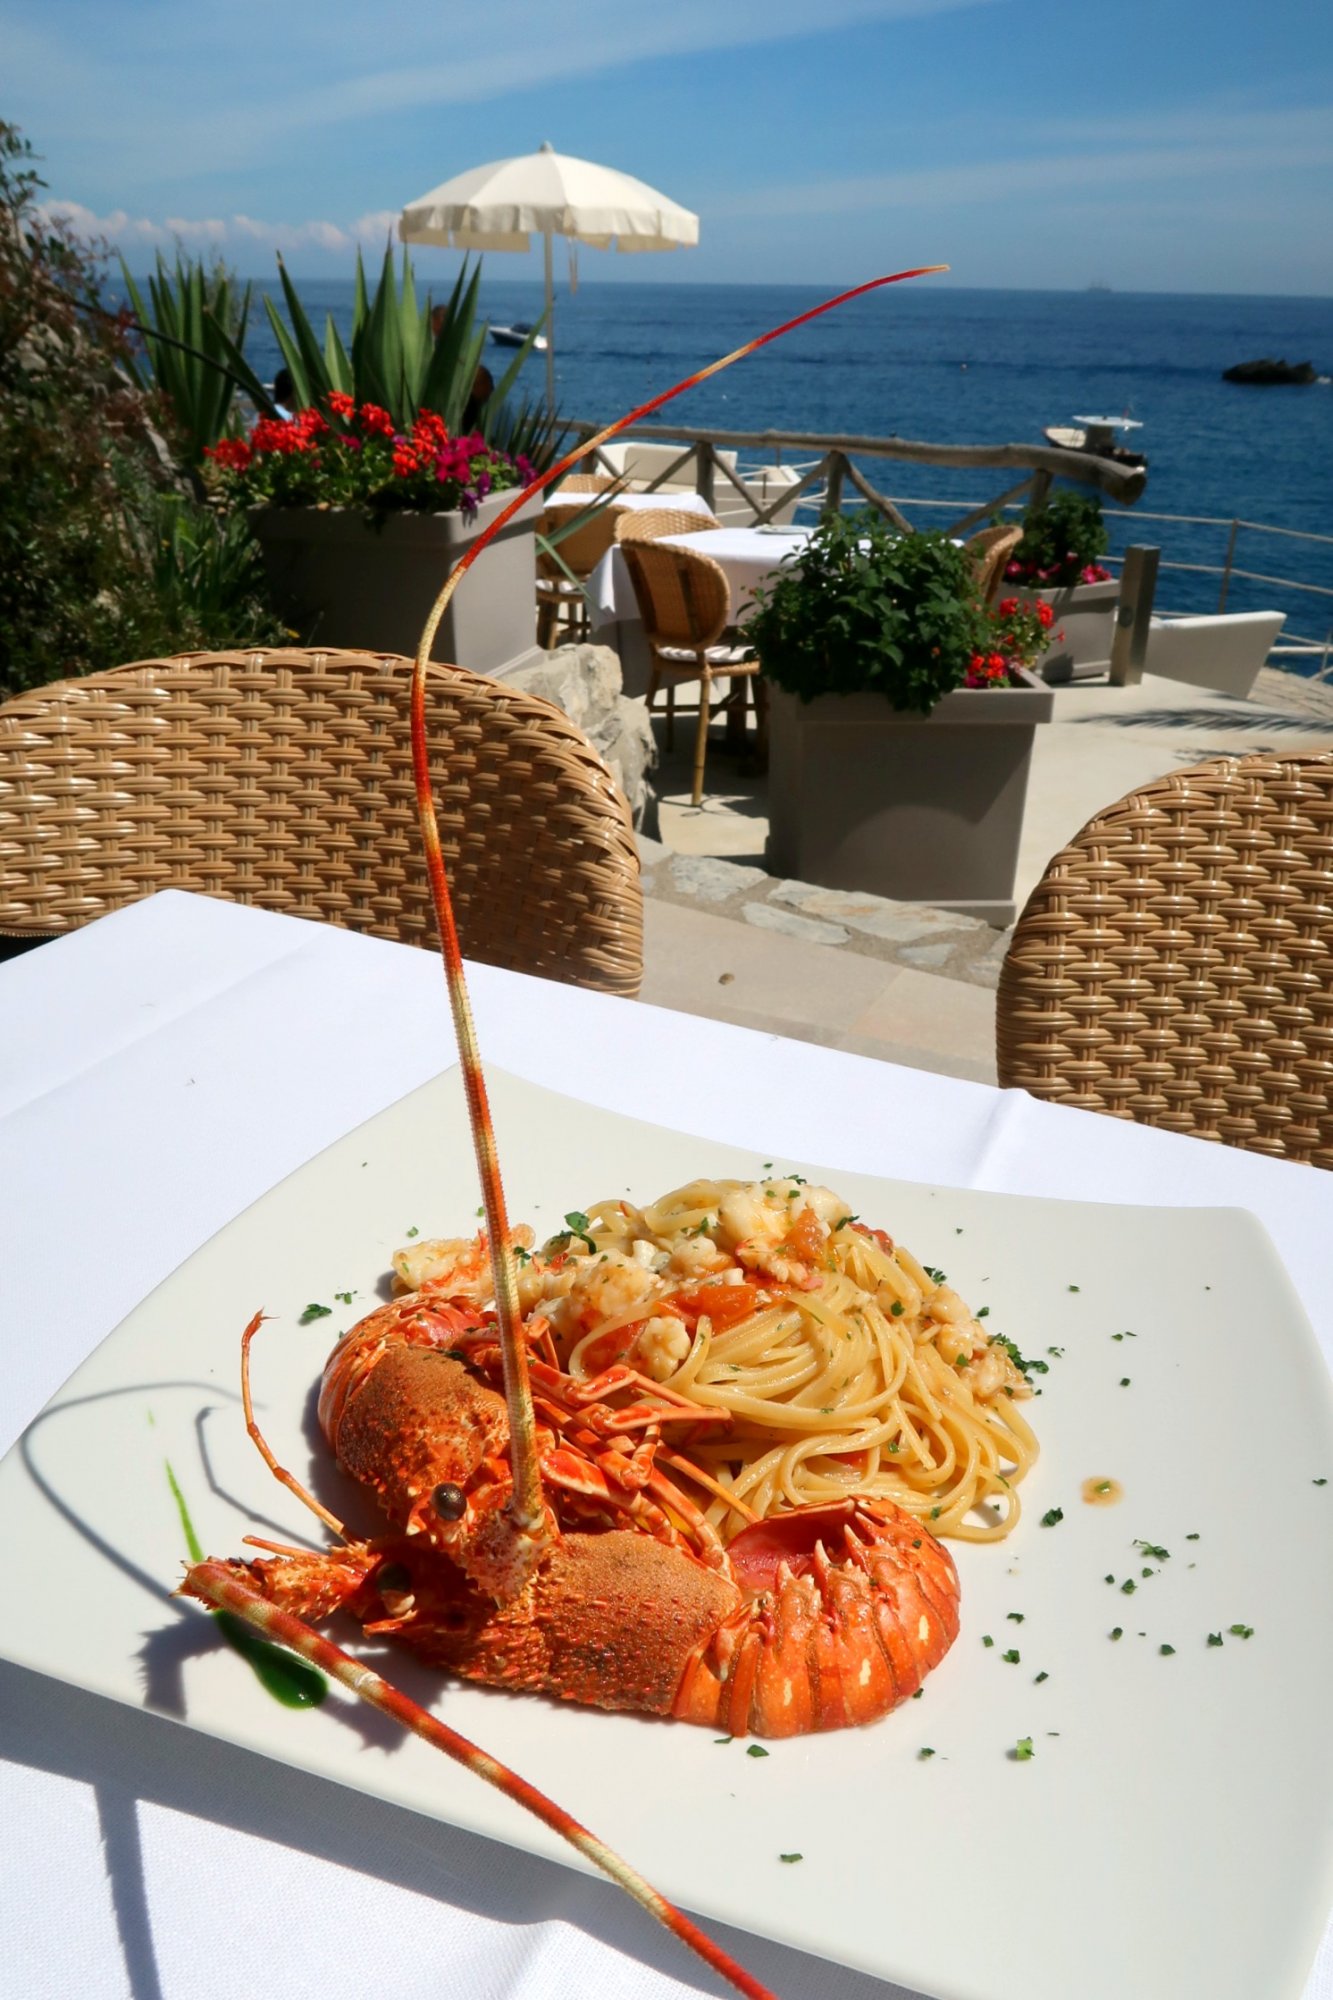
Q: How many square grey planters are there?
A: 3